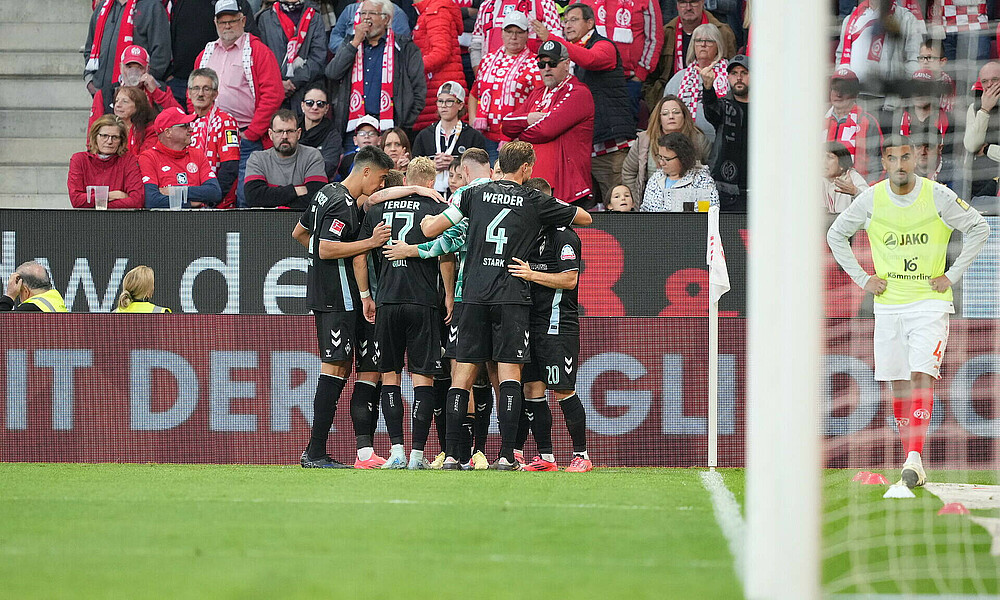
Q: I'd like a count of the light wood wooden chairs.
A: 0